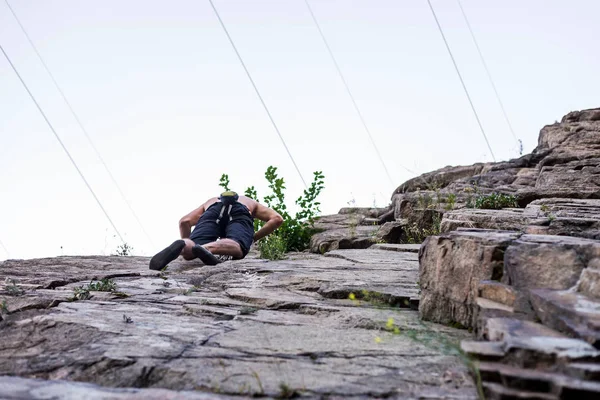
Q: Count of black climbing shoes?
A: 2